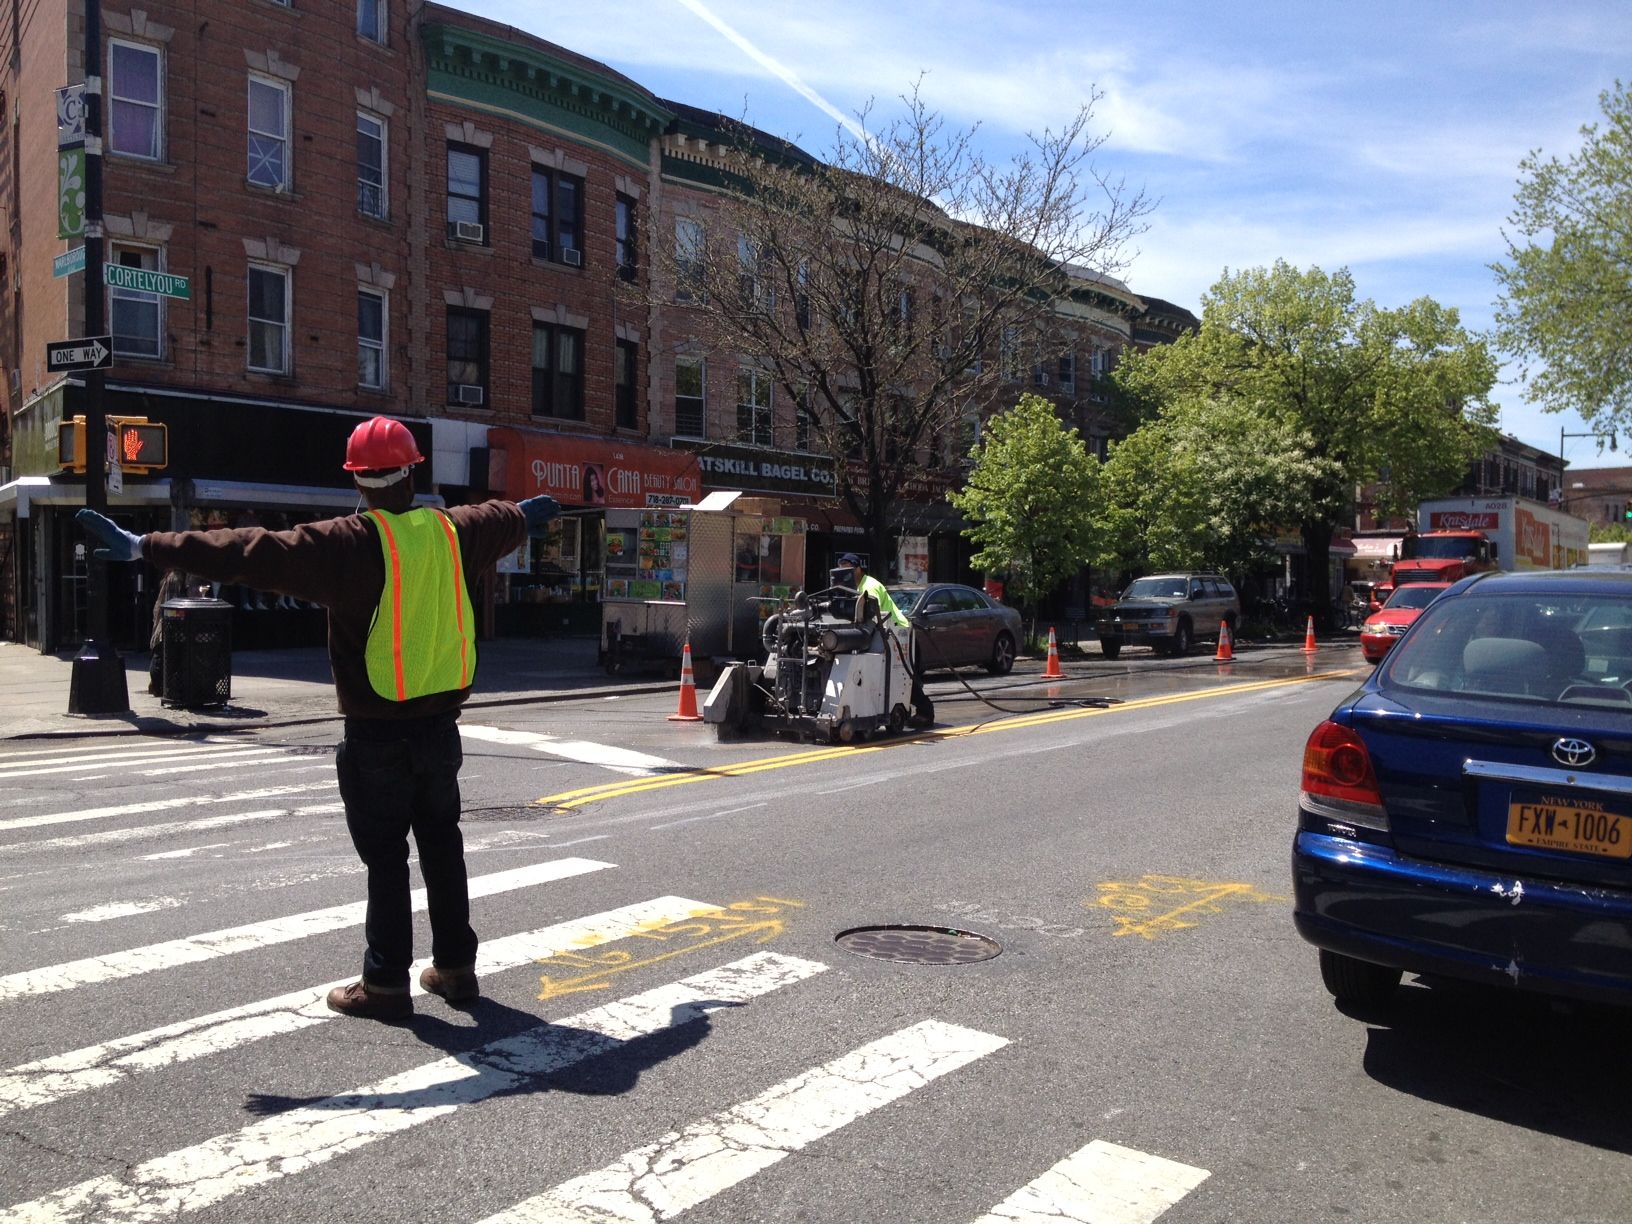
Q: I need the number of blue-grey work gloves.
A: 2